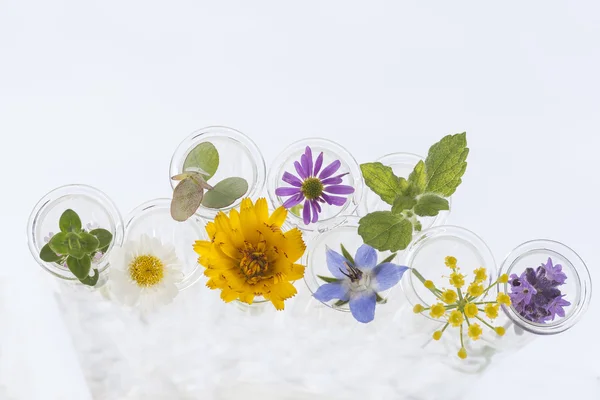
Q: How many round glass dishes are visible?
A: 9